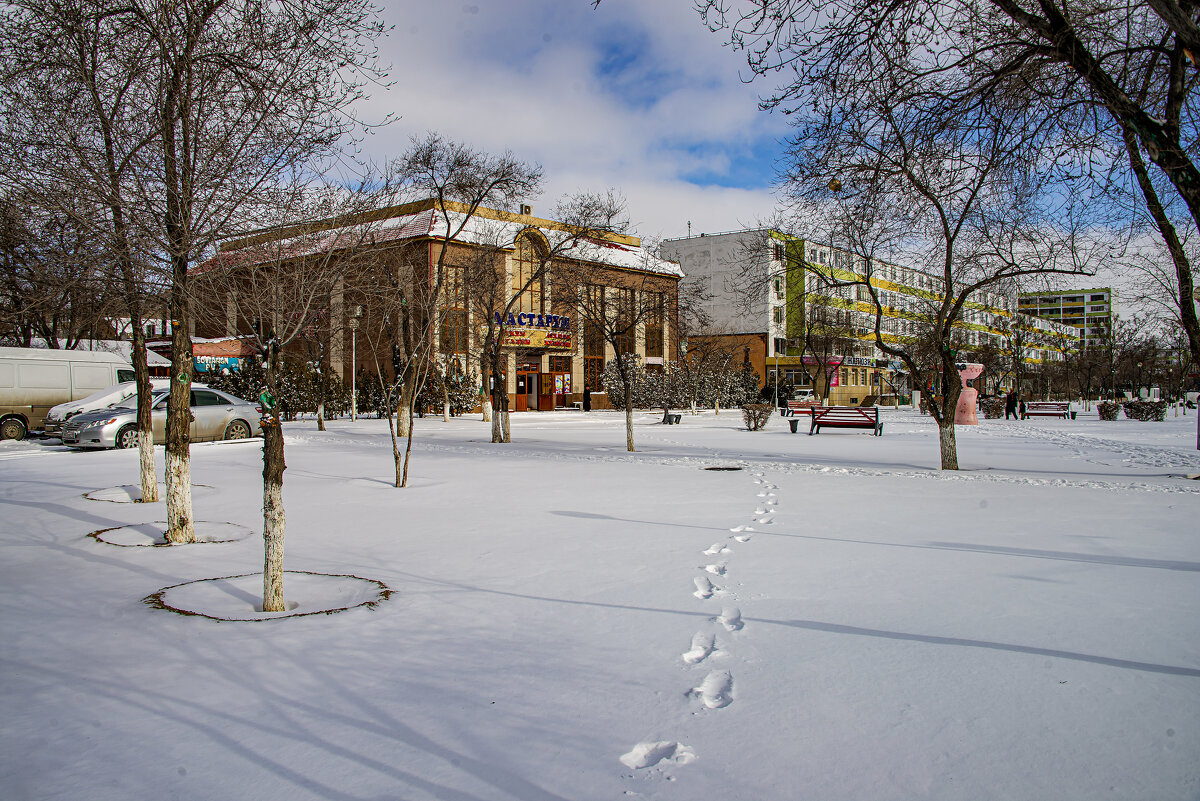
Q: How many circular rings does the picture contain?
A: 3